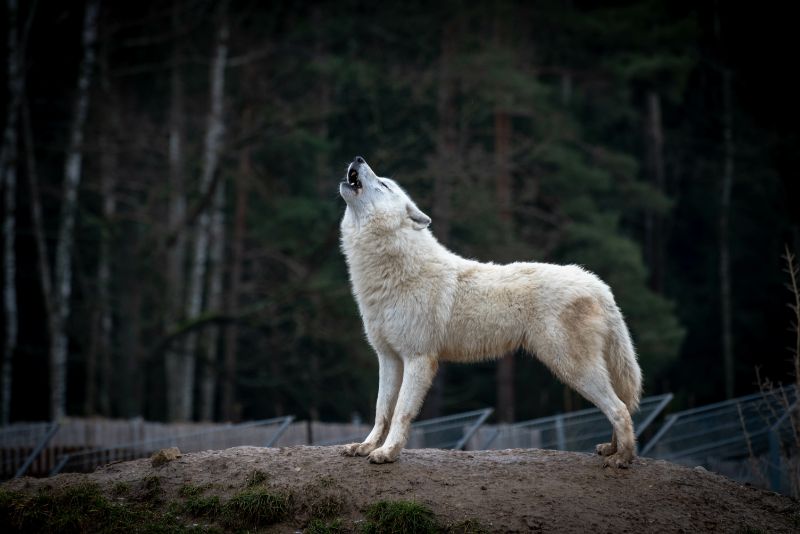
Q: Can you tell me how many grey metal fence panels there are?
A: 5